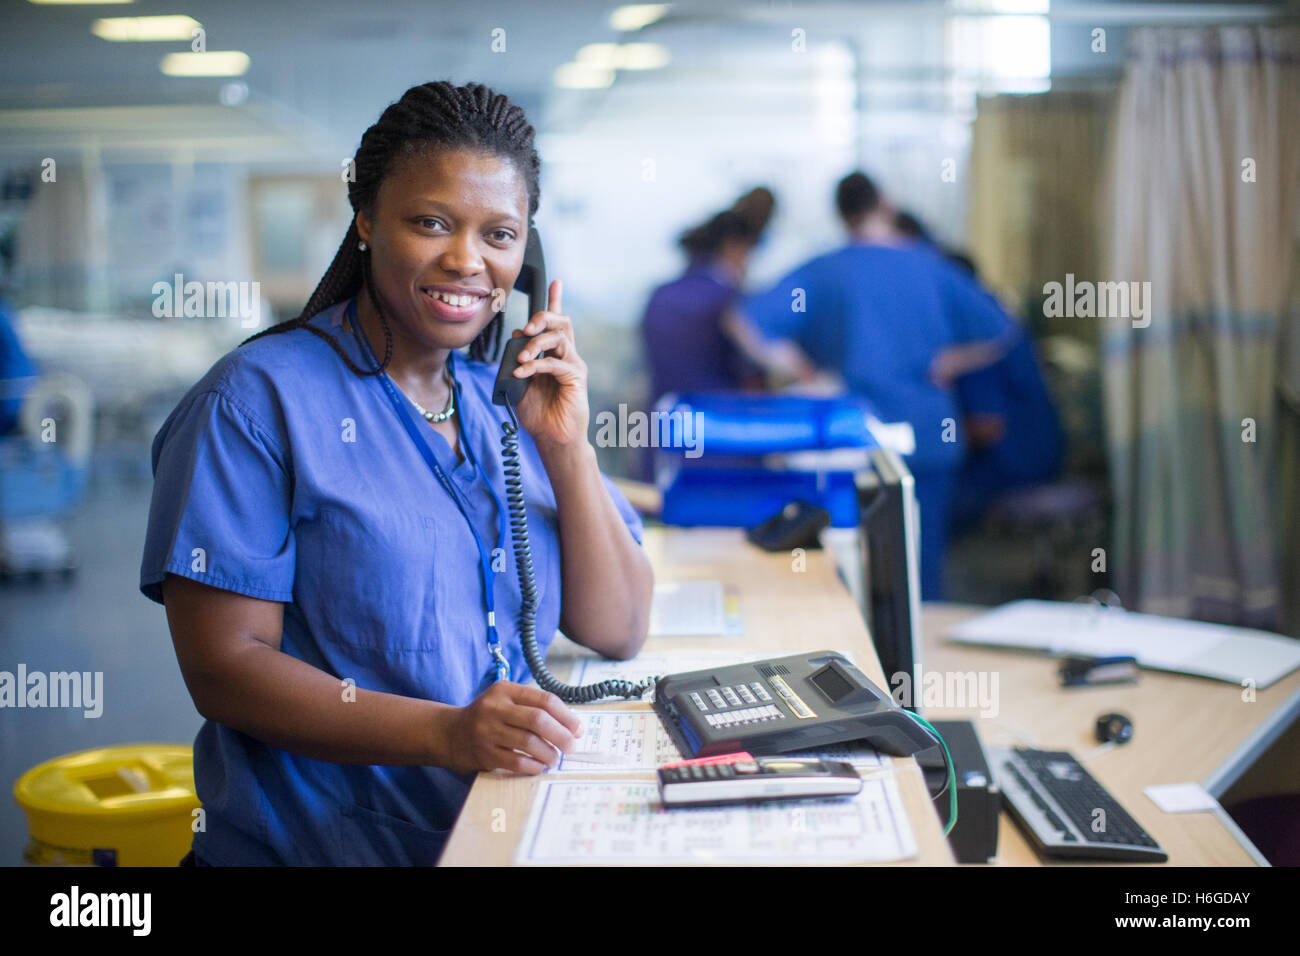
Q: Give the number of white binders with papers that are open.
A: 1